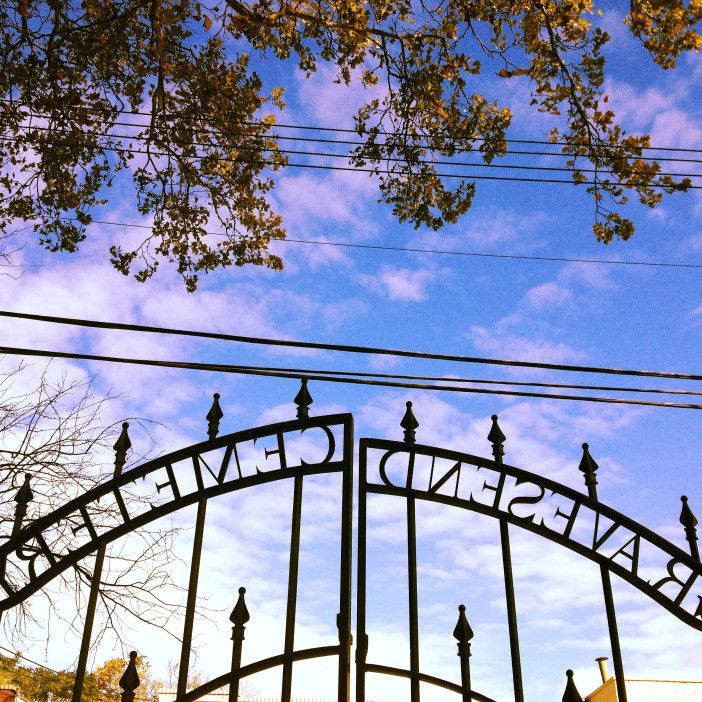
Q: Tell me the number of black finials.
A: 12